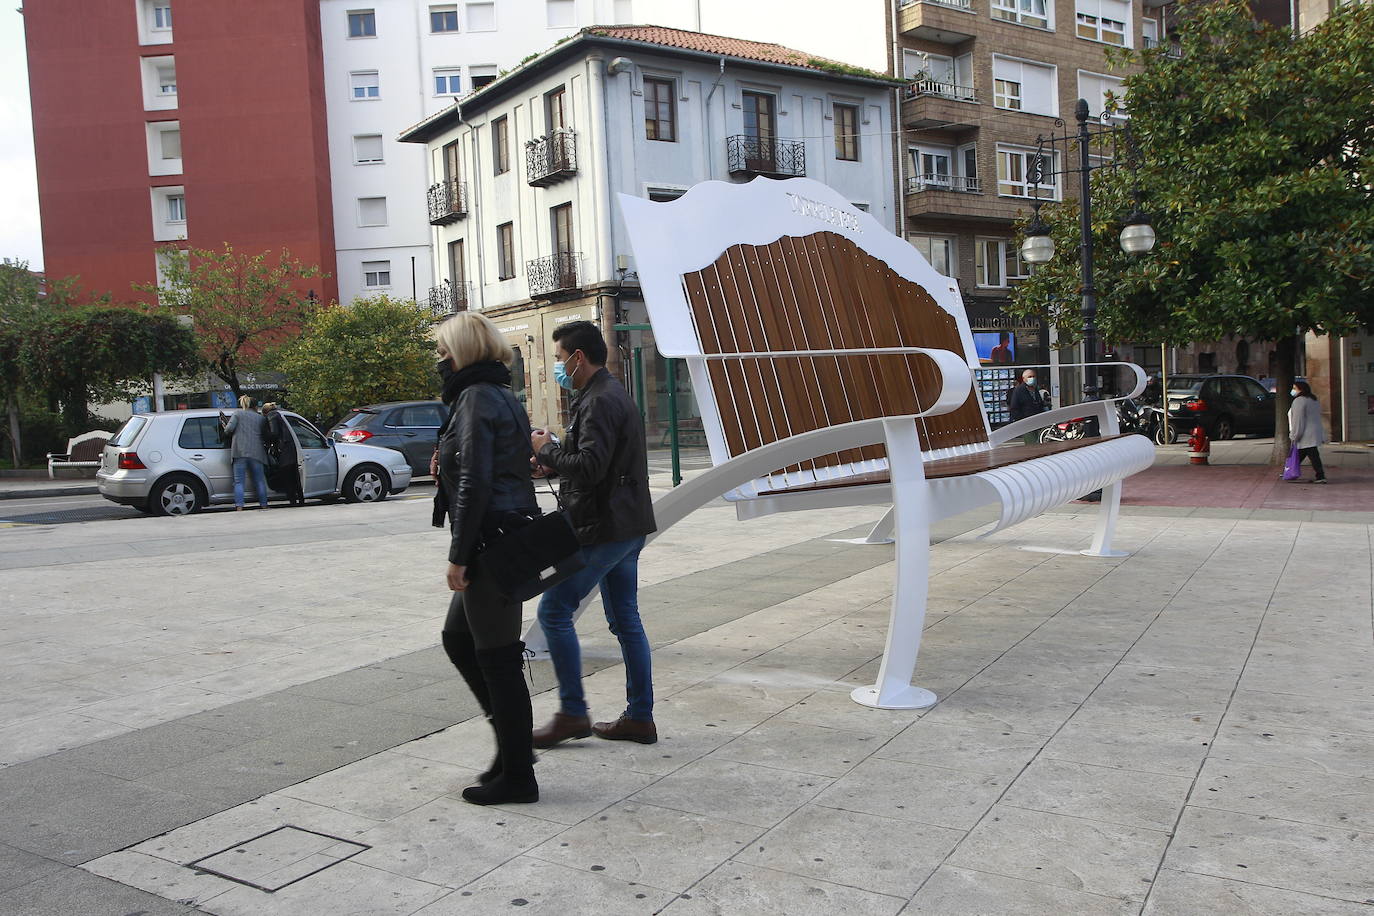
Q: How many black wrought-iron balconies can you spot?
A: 5